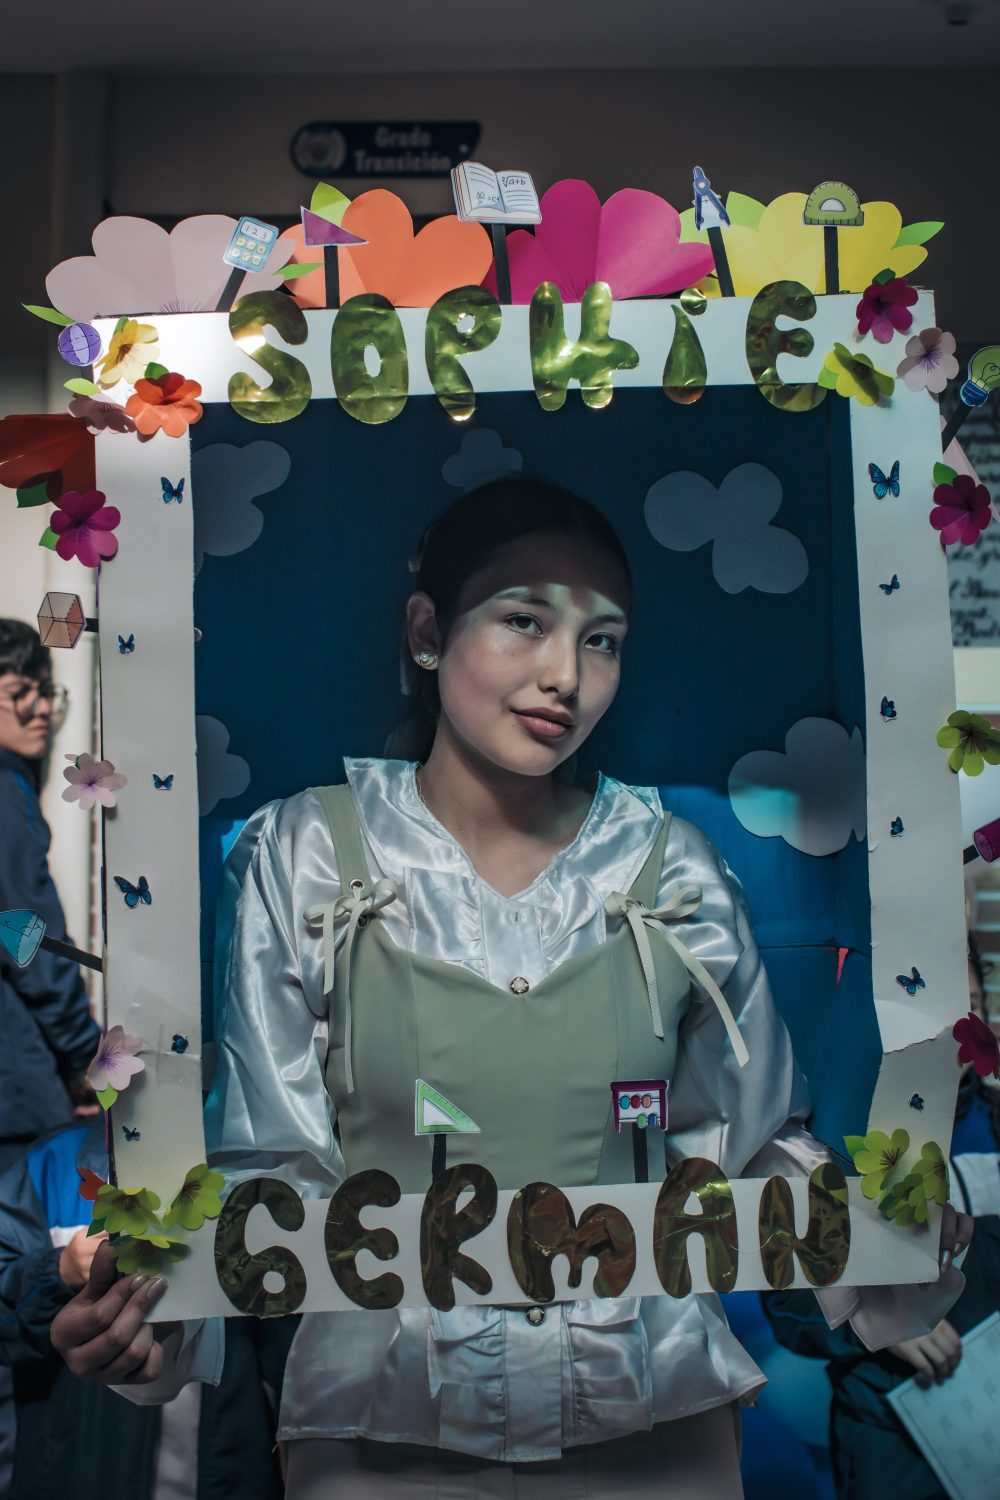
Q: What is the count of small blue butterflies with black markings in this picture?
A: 12